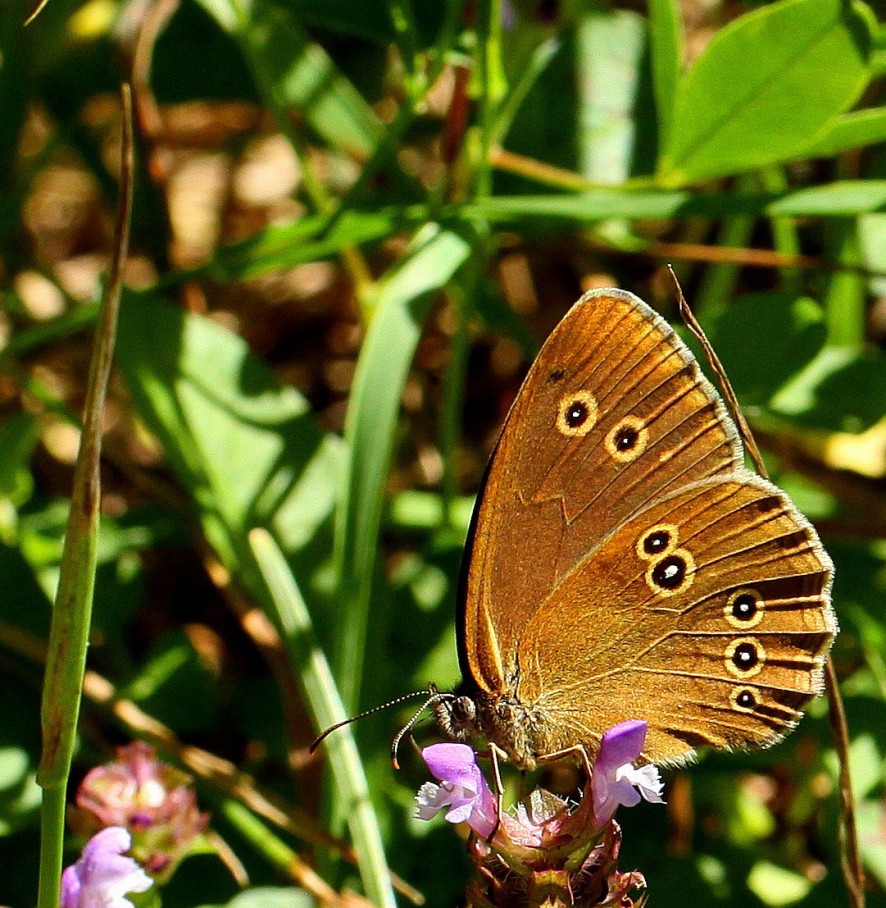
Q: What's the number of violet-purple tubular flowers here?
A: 3